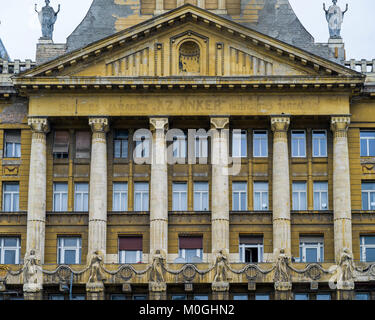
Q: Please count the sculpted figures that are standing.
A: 8